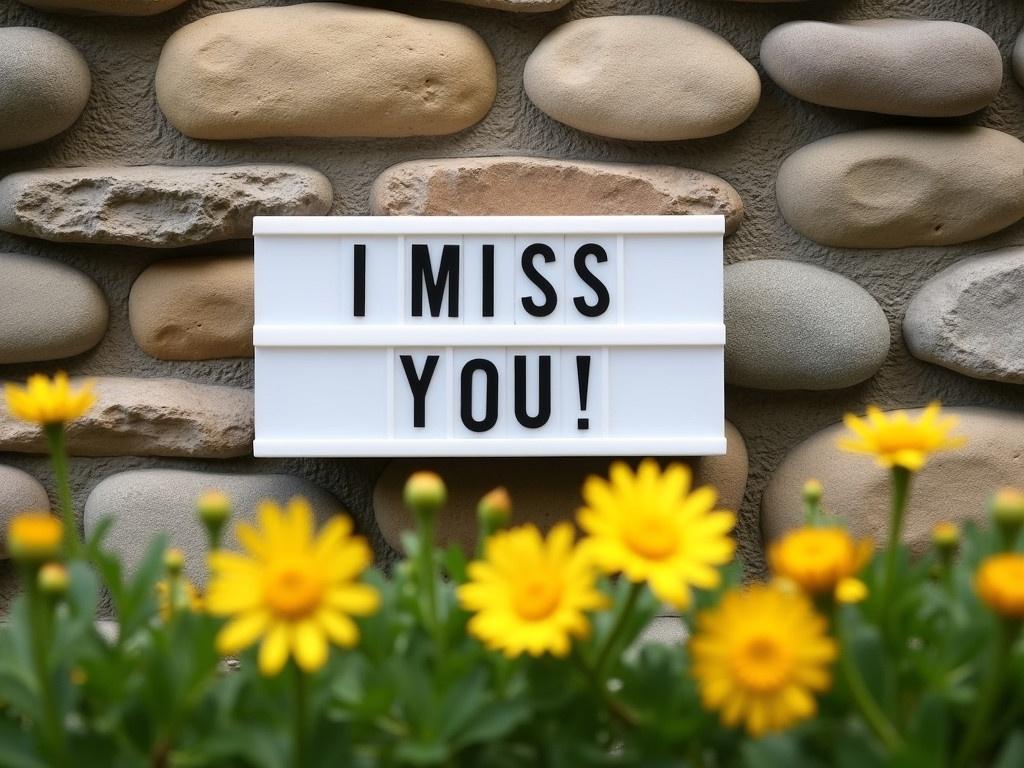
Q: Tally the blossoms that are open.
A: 6